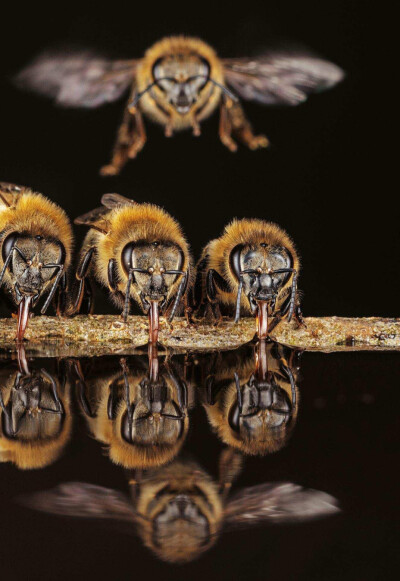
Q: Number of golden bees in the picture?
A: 4